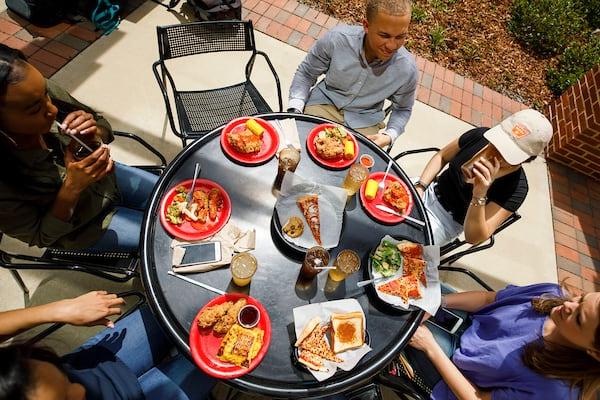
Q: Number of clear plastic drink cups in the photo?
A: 7